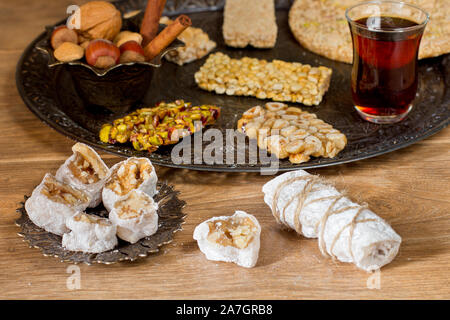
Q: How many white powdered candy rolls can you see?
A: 7